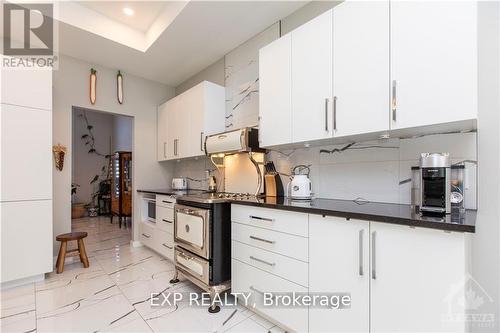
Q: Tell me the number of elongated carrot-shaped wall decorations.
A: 2